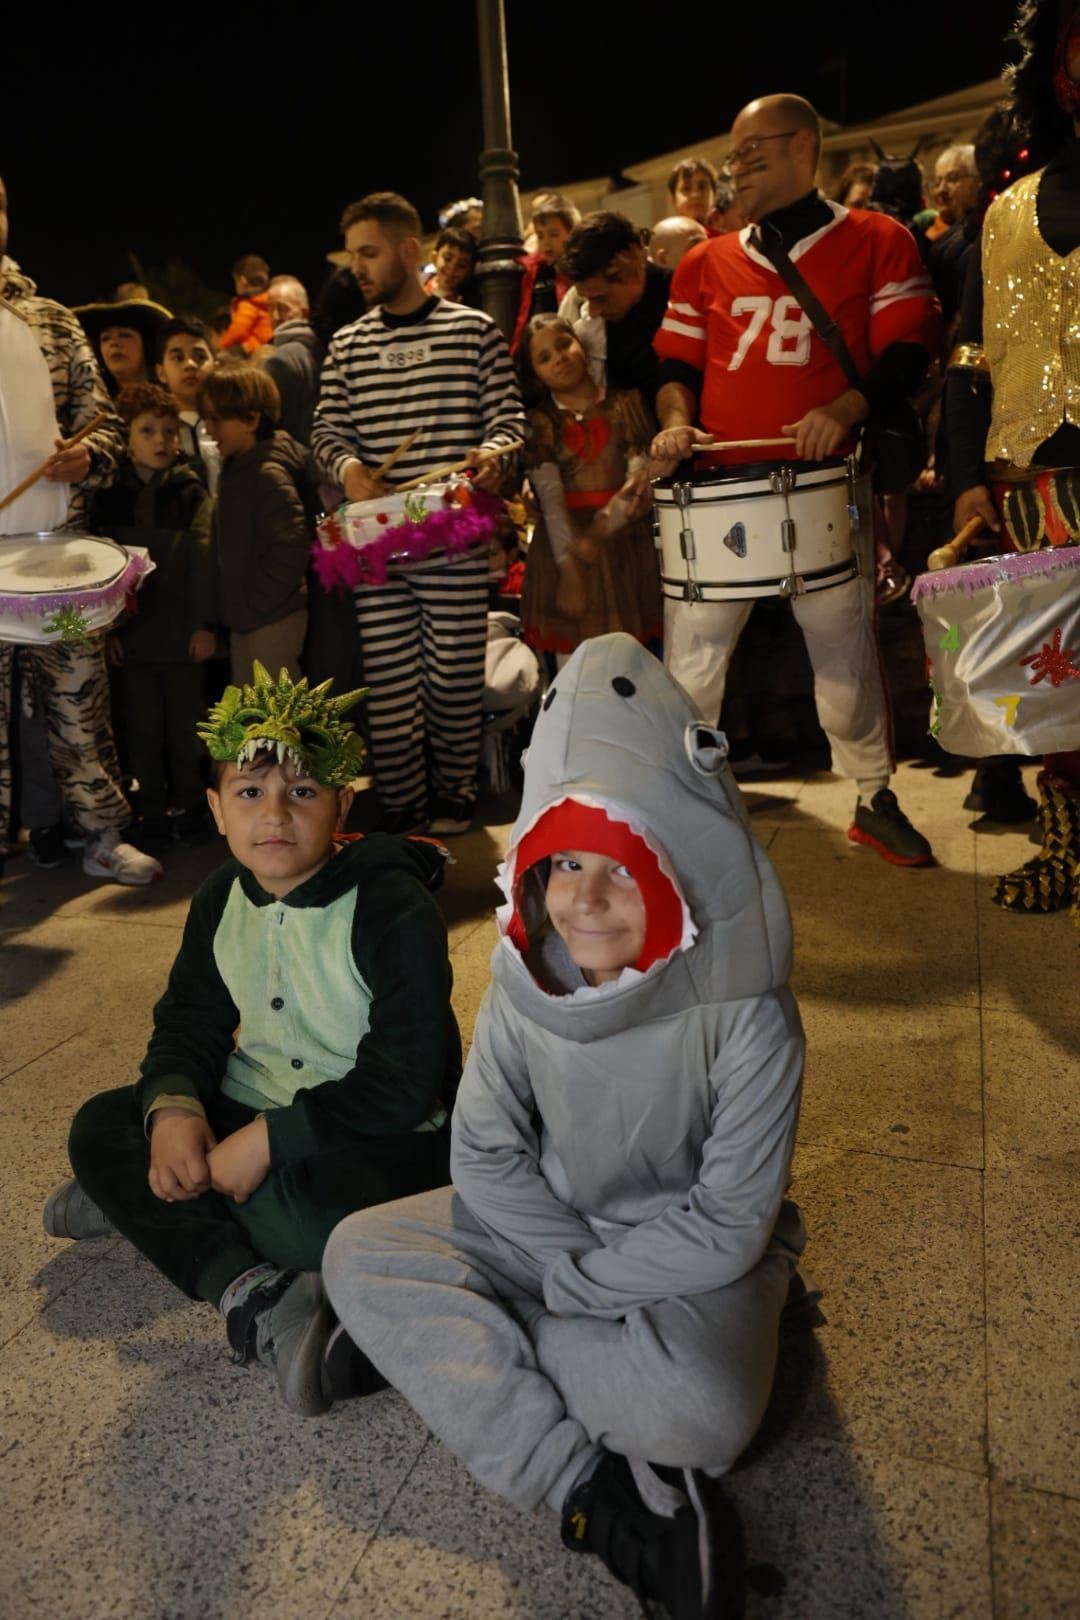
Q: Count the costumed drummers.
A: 4